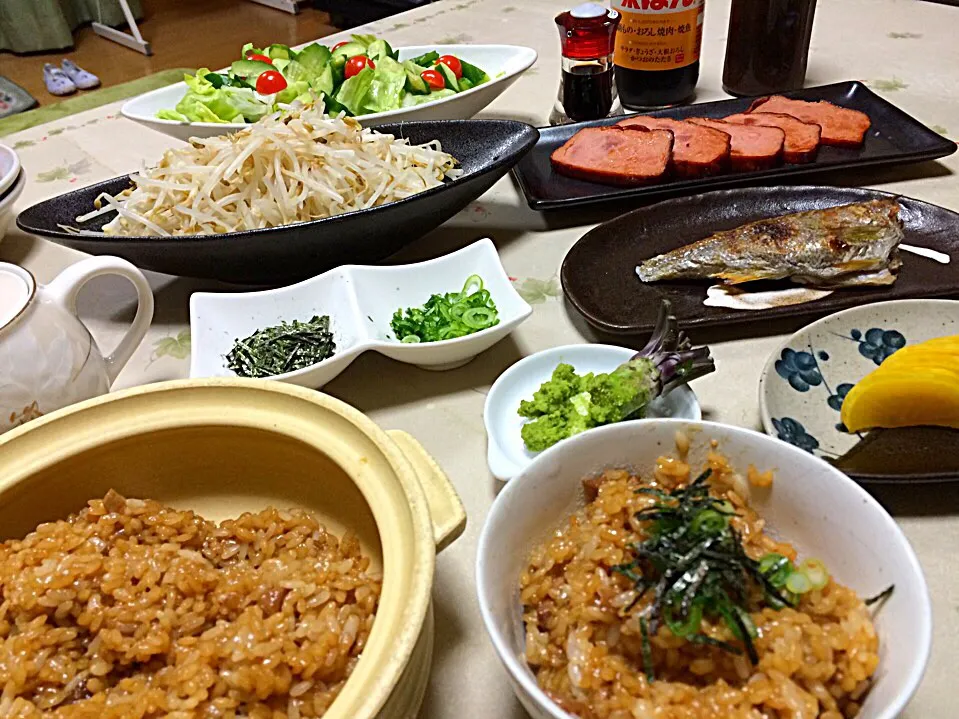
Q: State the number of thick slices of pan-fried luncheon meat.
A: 5